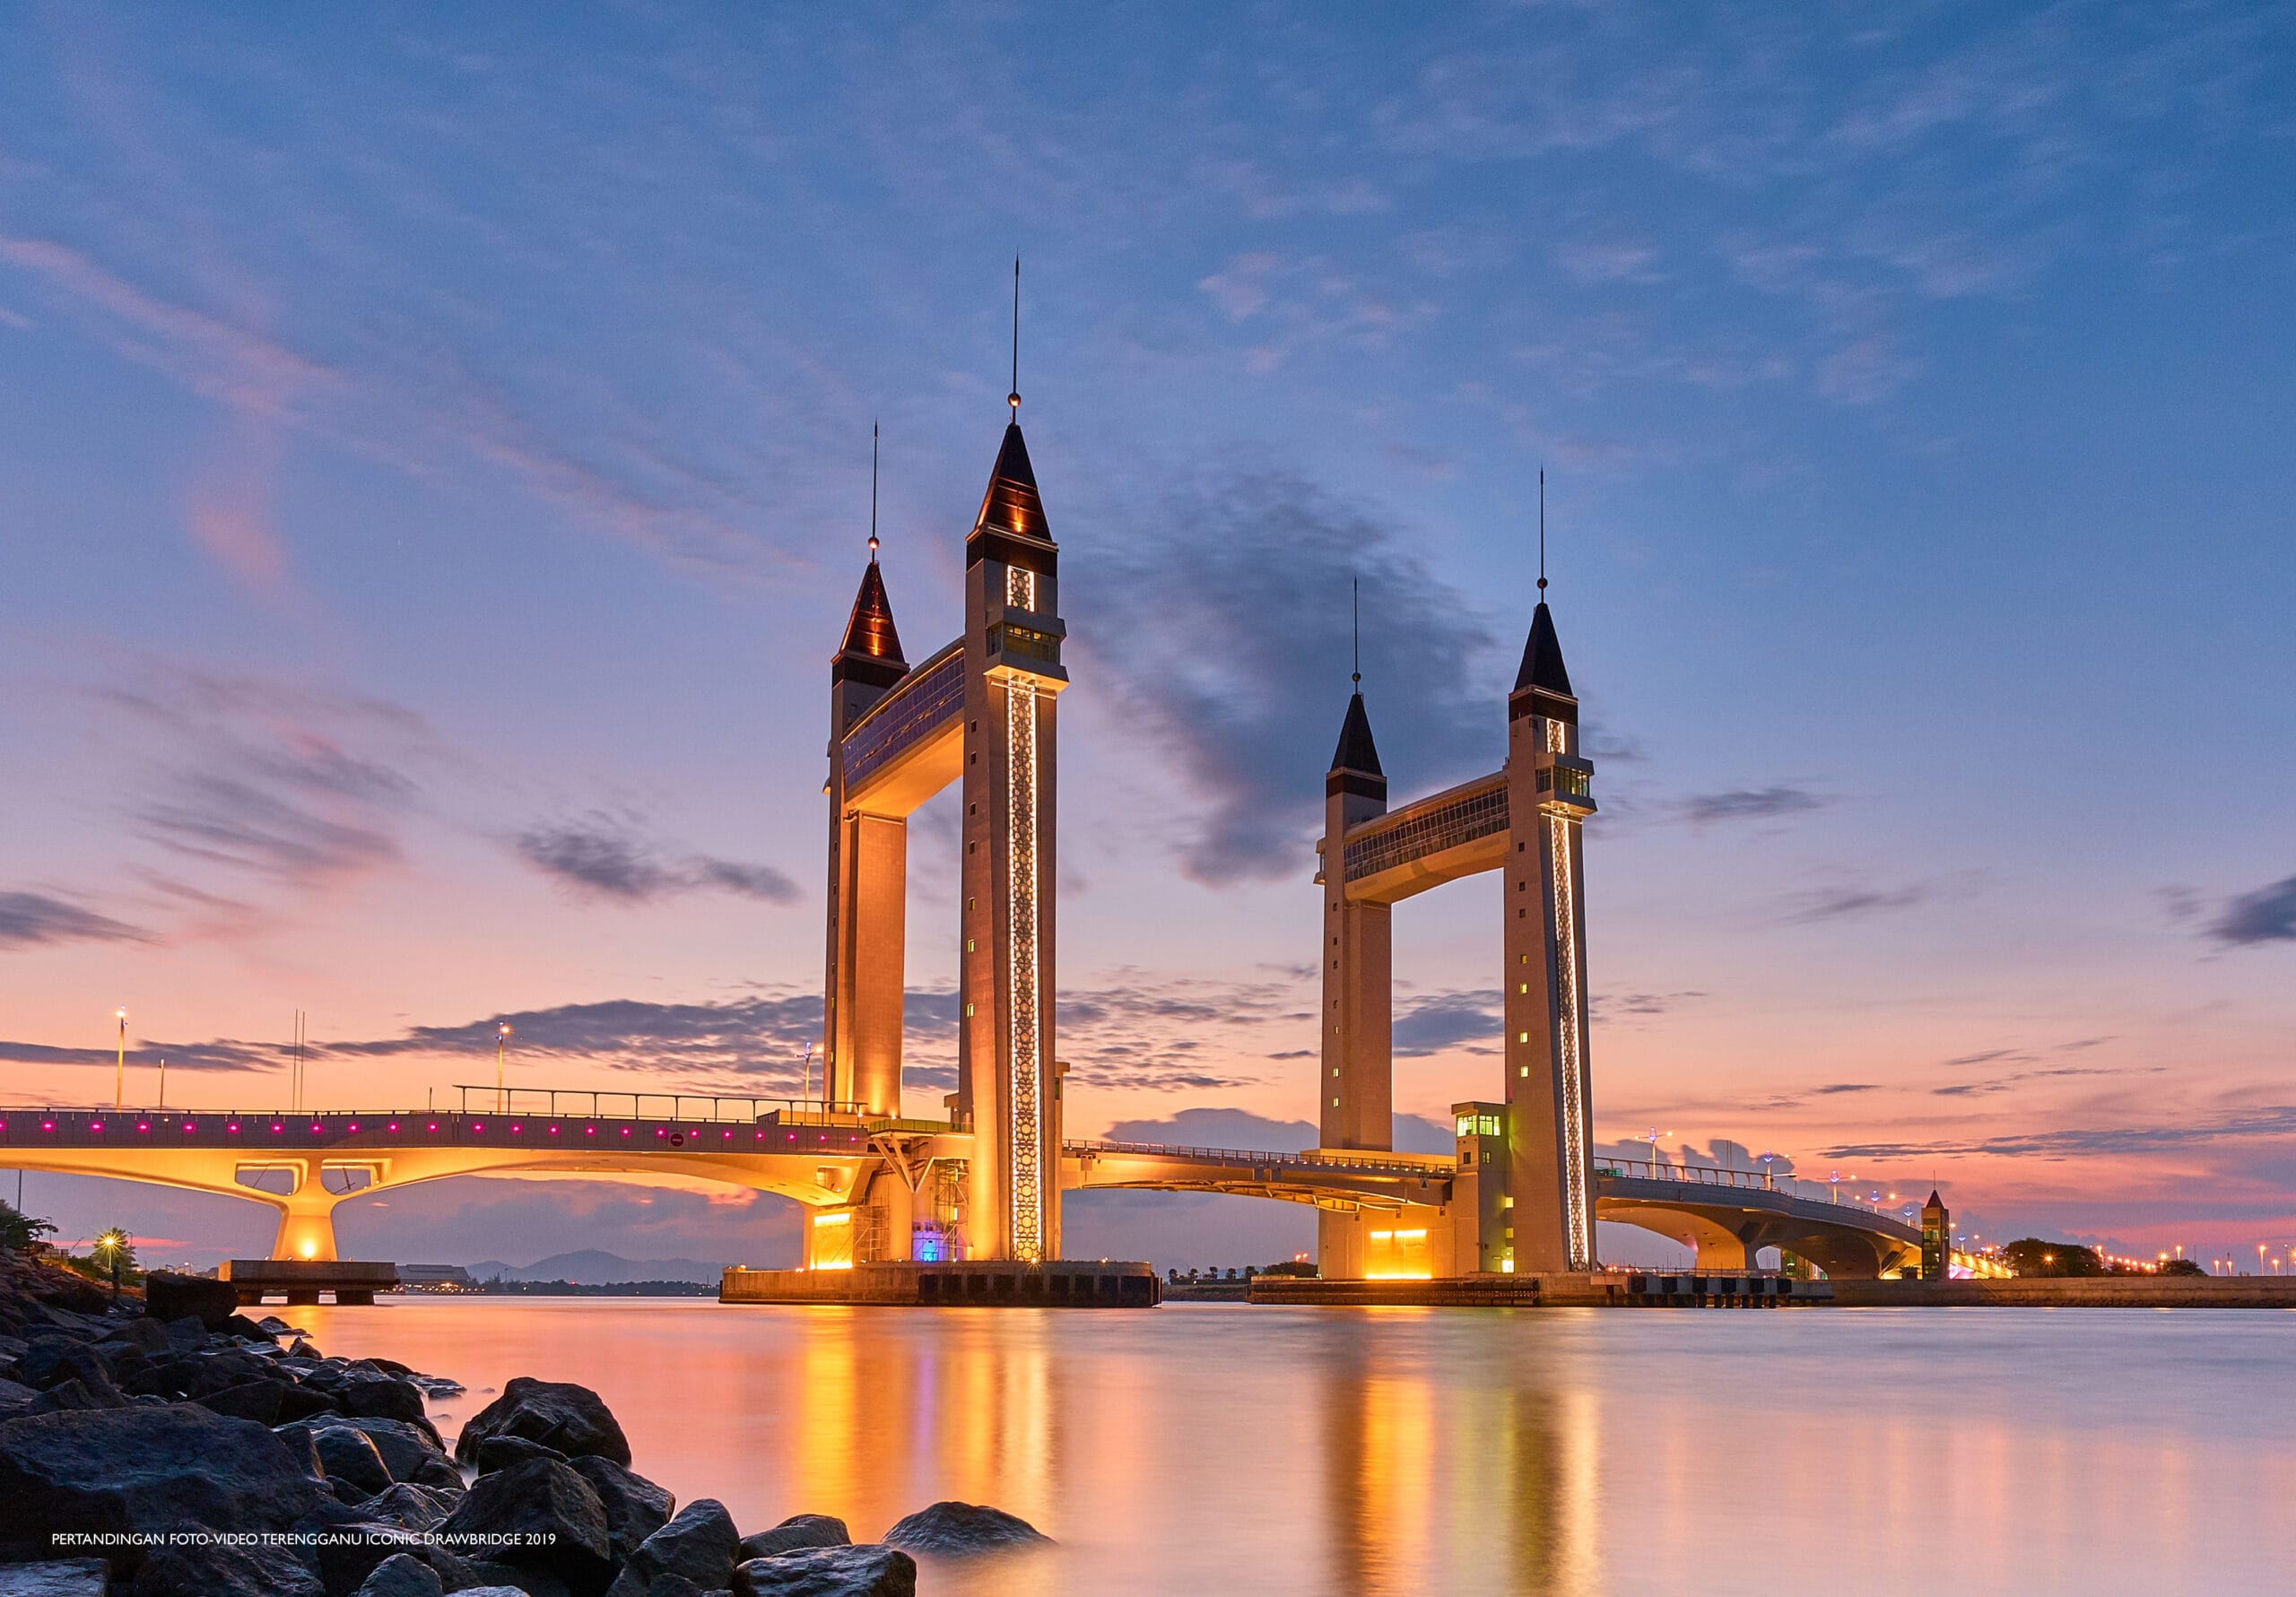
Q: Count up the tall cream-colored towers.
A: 4